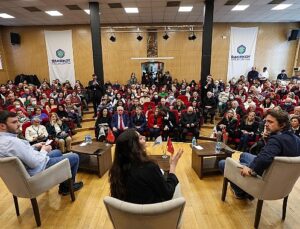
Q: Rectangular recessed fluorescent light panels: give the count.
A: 7